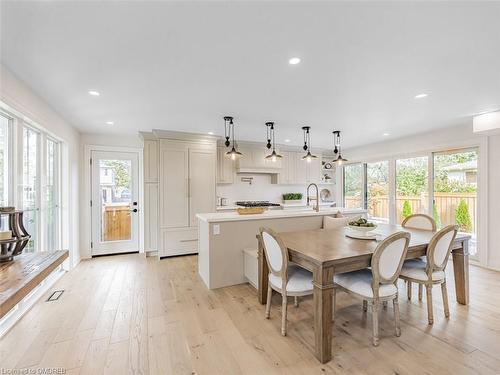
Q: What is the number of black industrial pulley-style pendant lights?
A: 4